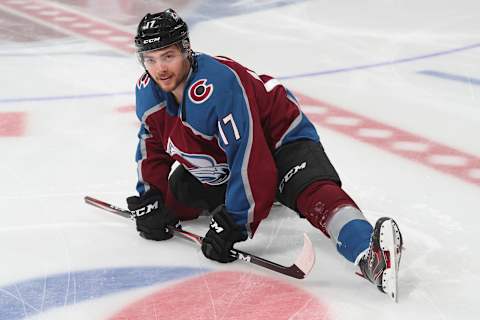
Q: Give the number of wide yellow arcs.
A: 0